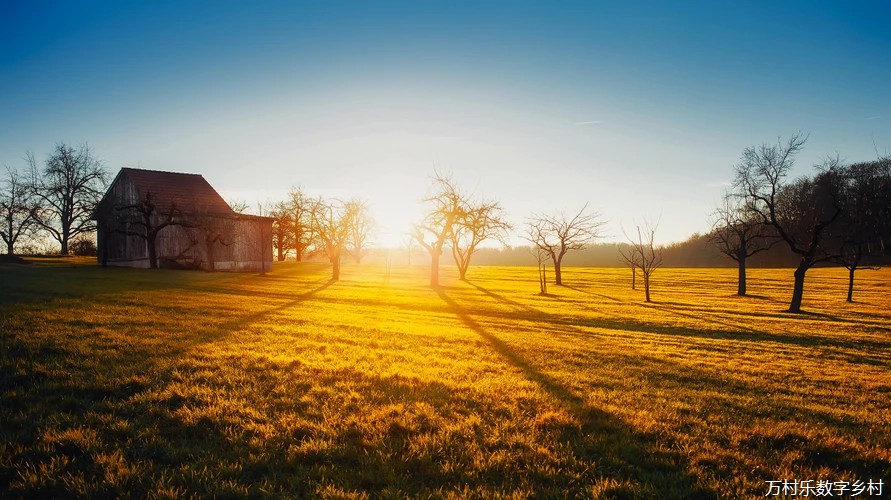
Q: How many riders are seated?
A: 0